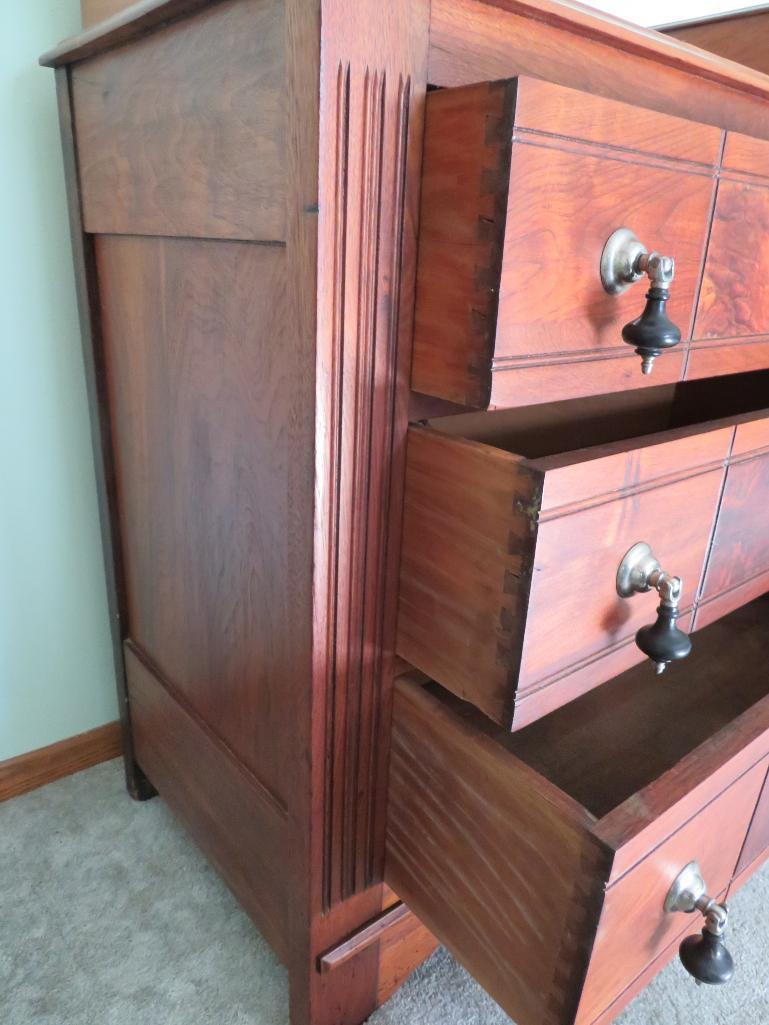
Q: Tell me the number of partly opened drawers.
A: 3